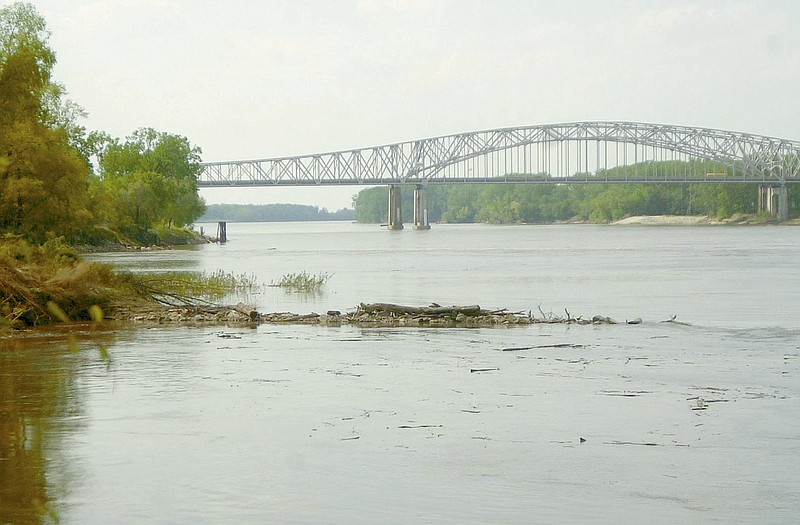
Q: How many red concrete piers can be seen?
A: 0